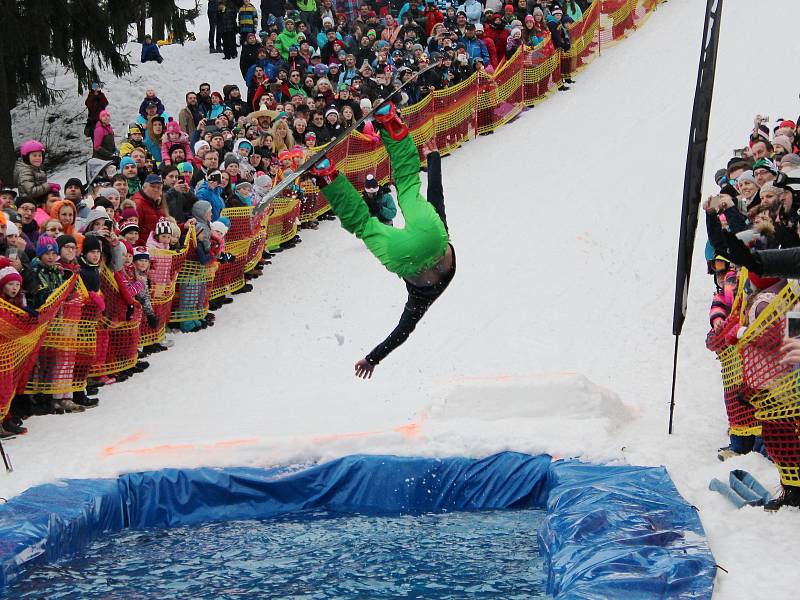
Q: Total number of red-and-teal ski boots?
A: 2